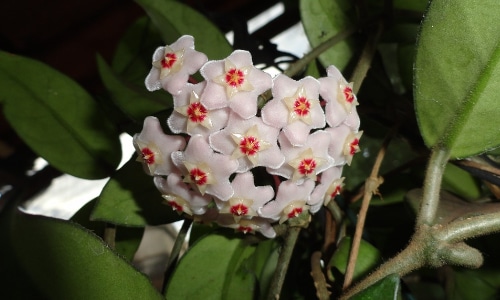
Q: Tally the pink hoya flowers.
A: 15